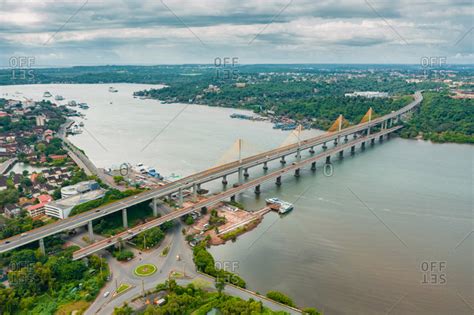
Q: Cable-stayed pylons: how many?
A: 4